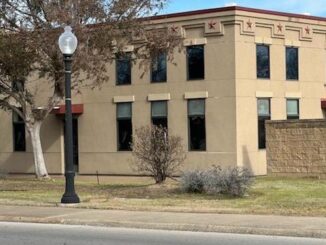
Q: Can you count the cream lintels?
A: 9